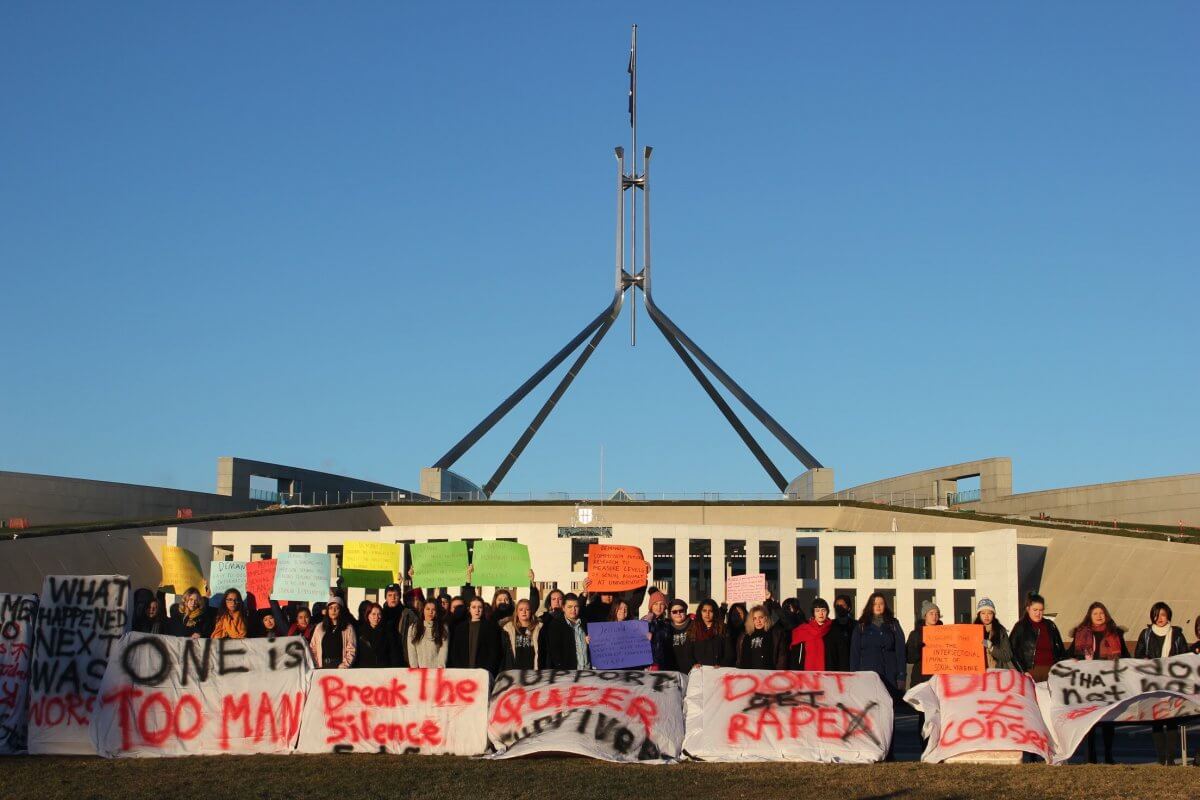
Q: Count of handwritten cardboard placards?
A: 11